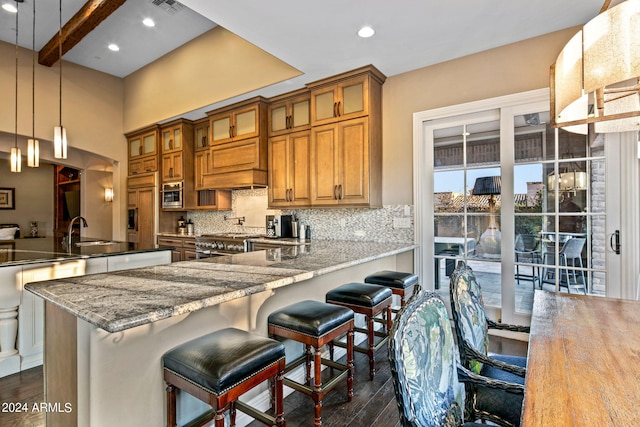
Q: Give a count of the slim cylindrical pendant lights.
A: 3